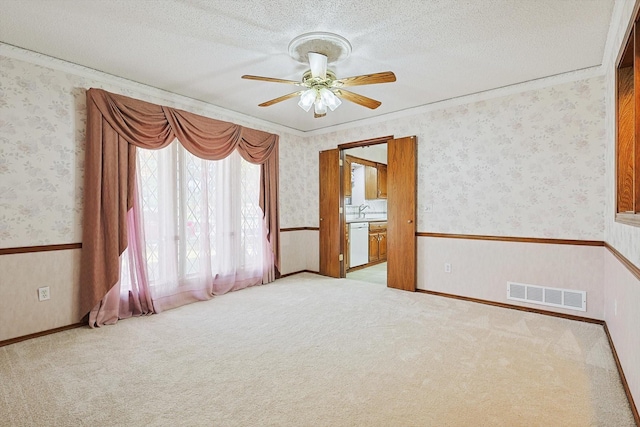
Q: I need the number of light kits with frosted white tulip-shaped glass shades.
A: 1